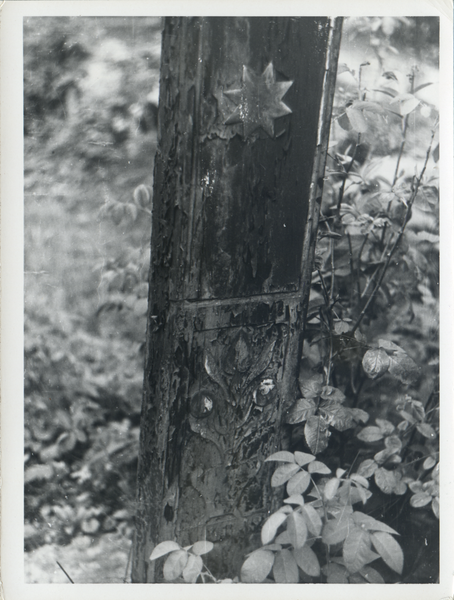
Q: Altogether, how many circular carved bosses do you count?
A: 2